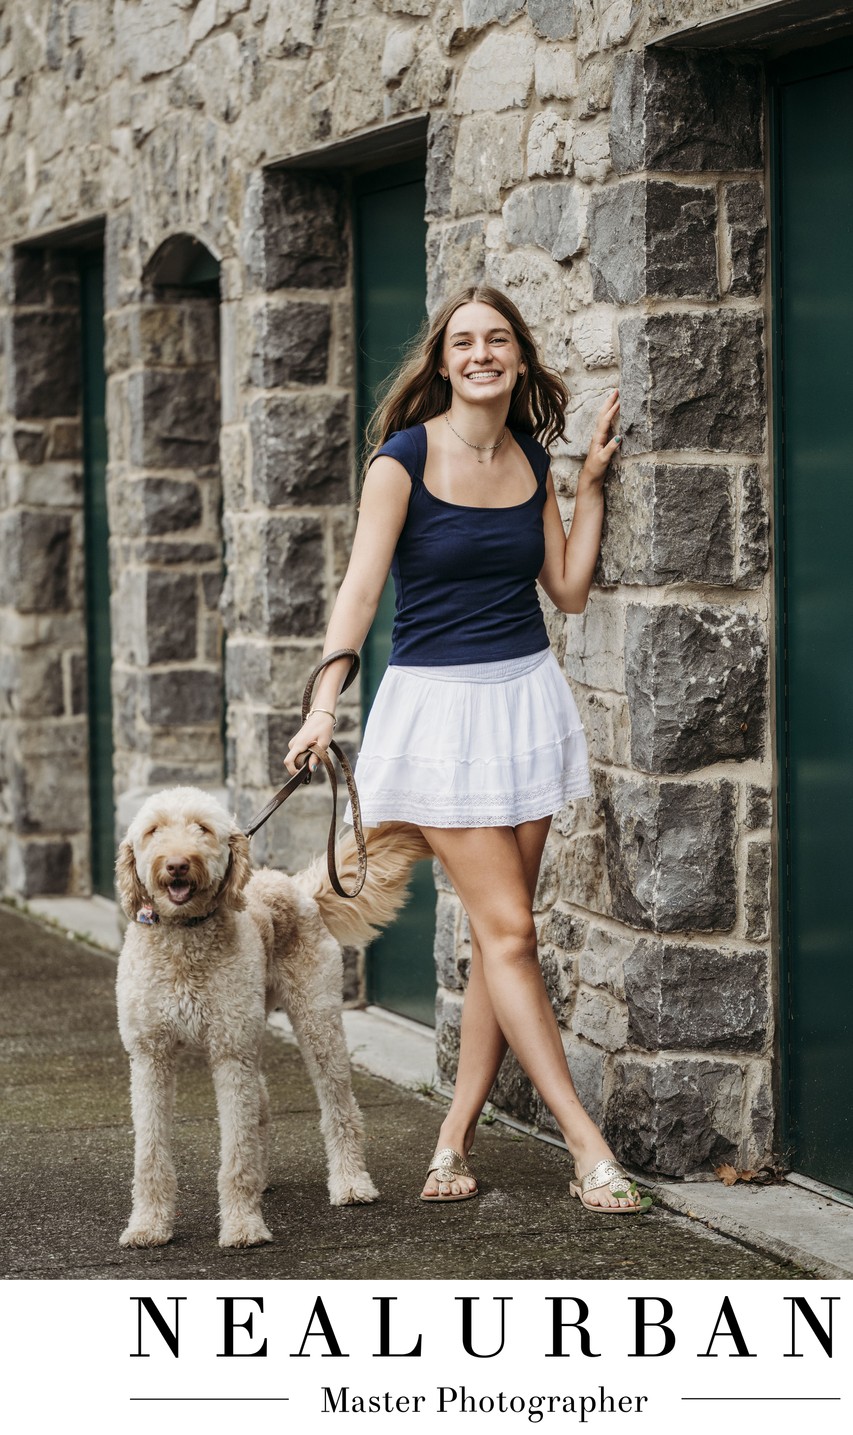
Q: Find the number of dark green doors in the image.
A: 3